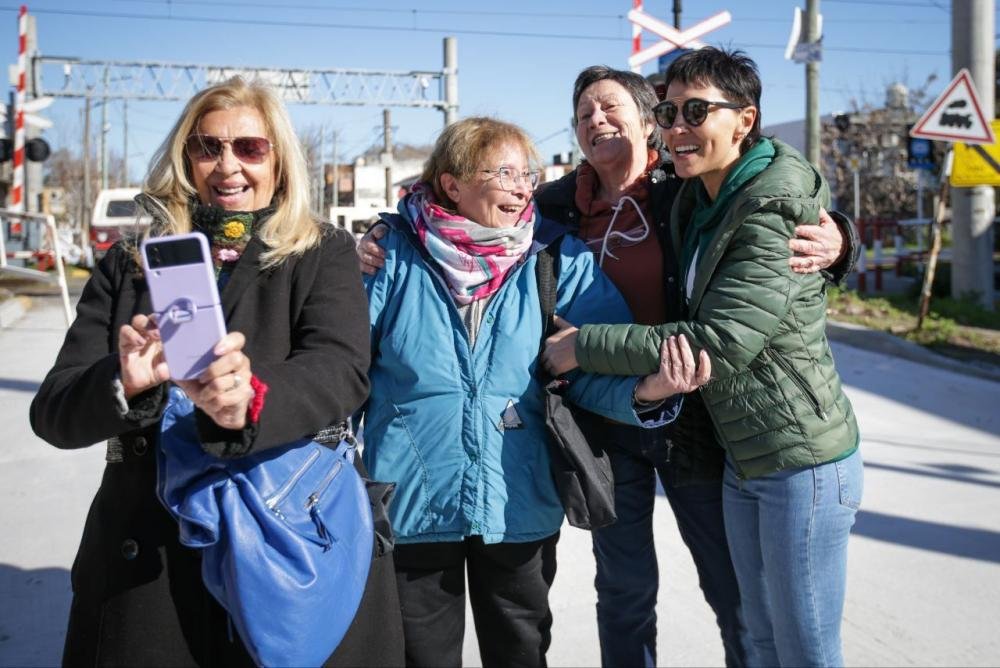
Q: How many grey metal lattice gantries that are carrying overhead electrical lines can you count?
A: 1